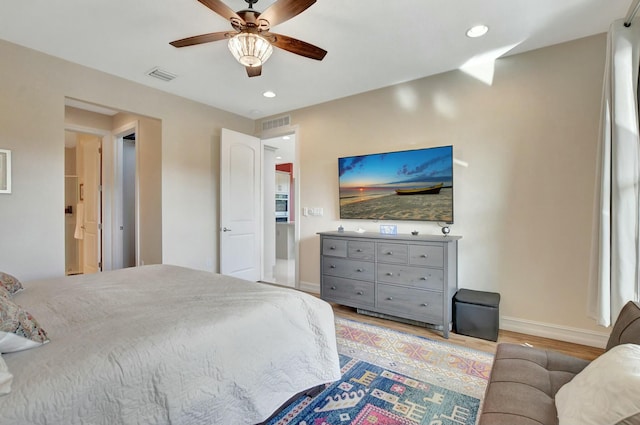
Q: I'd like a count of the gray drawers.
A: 8